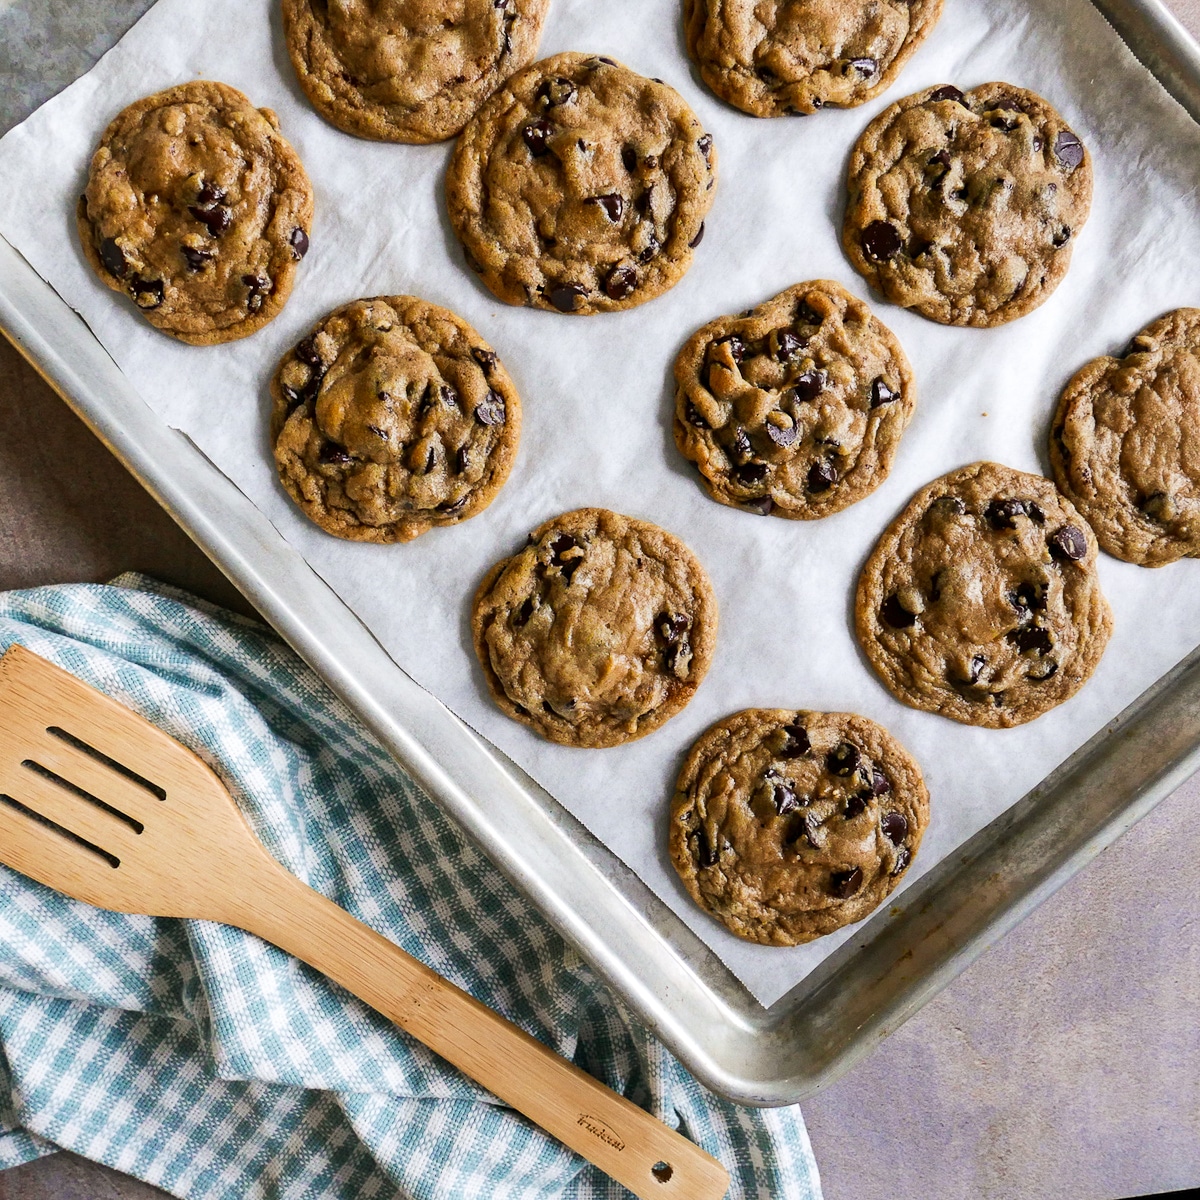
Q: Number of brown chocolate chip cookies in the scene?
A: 11